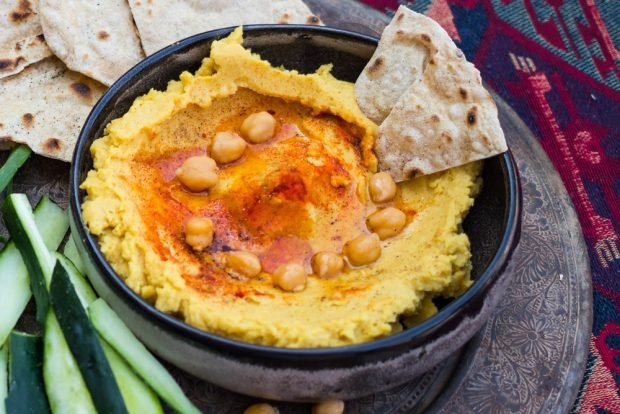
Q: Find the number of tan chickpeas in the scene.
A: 12